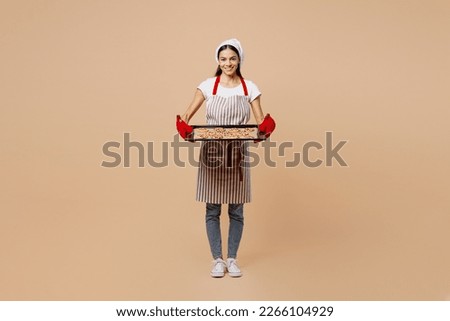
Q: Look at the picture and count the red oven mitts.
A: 2